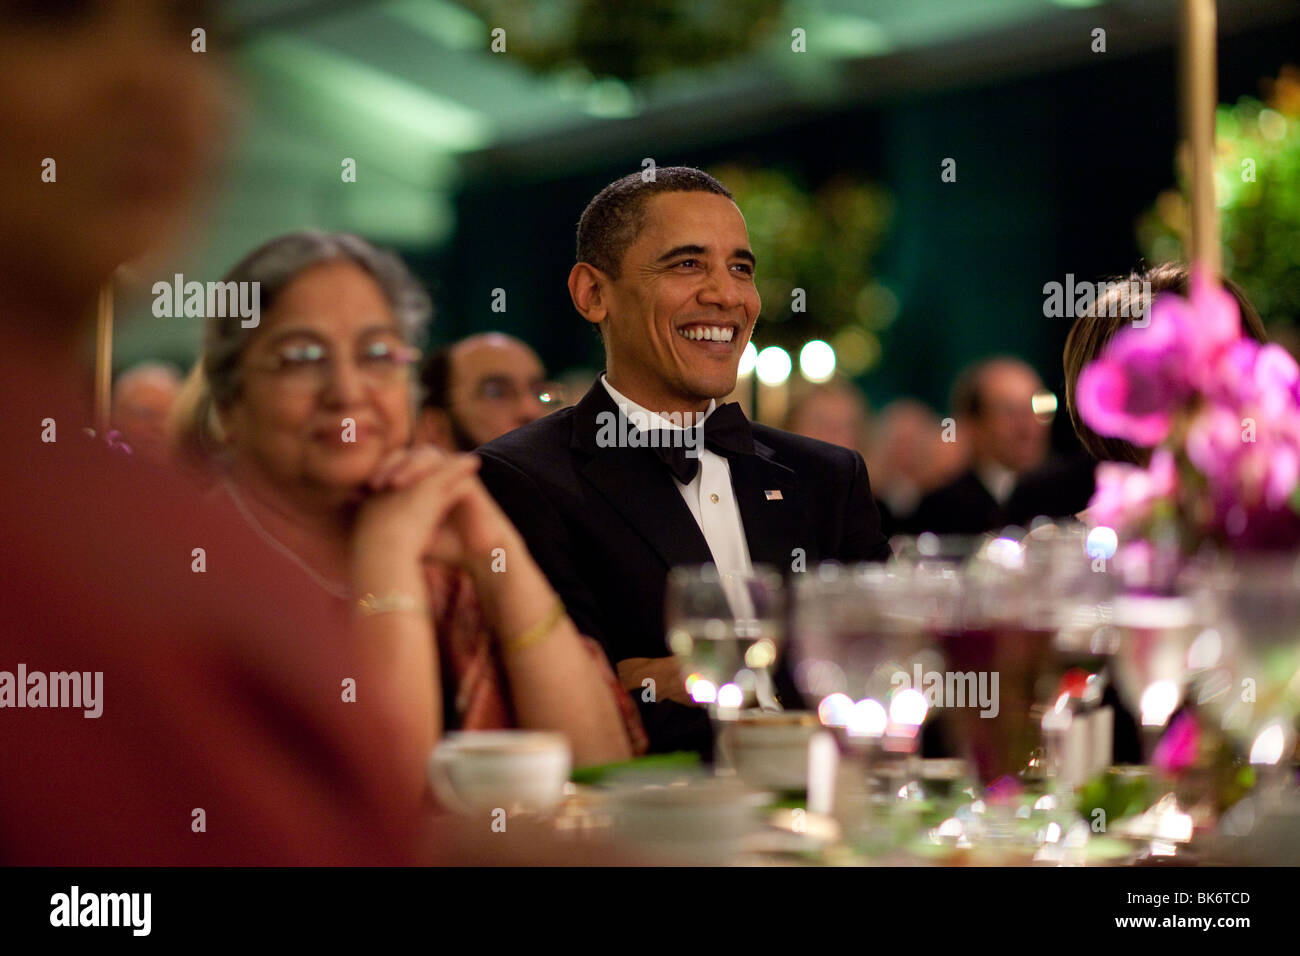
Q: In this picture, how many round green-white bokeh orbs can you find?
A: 3